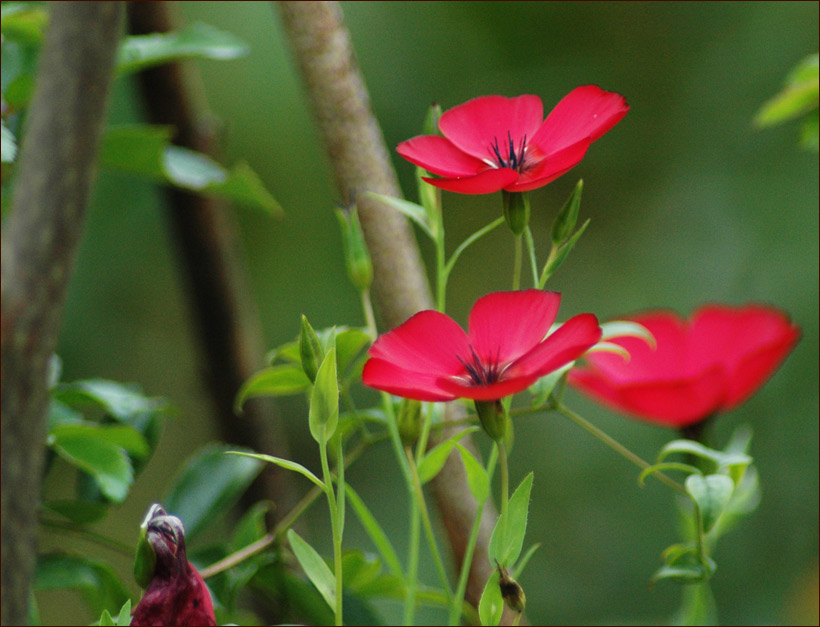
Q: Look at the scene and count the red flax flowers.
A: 3